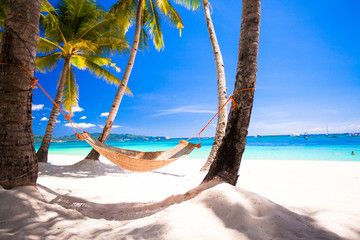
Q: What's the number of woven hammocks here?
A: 1